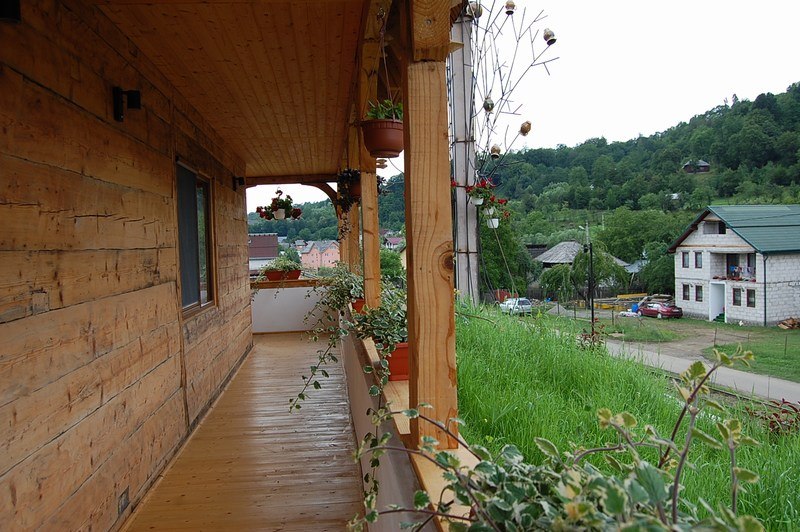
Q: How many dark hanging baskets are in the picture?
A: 2